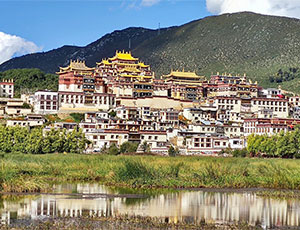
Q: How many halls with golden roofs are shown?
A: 3